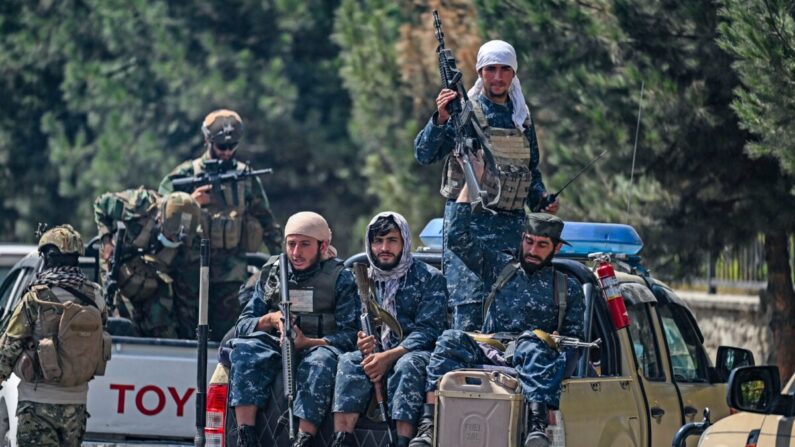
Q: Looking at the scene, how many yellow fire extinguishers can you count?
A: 0